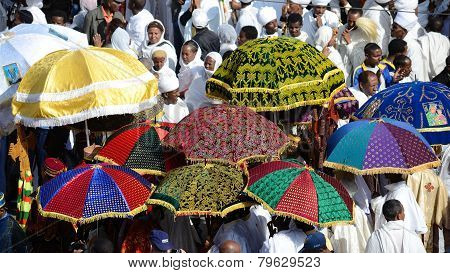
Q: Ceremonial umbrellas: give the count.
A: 10